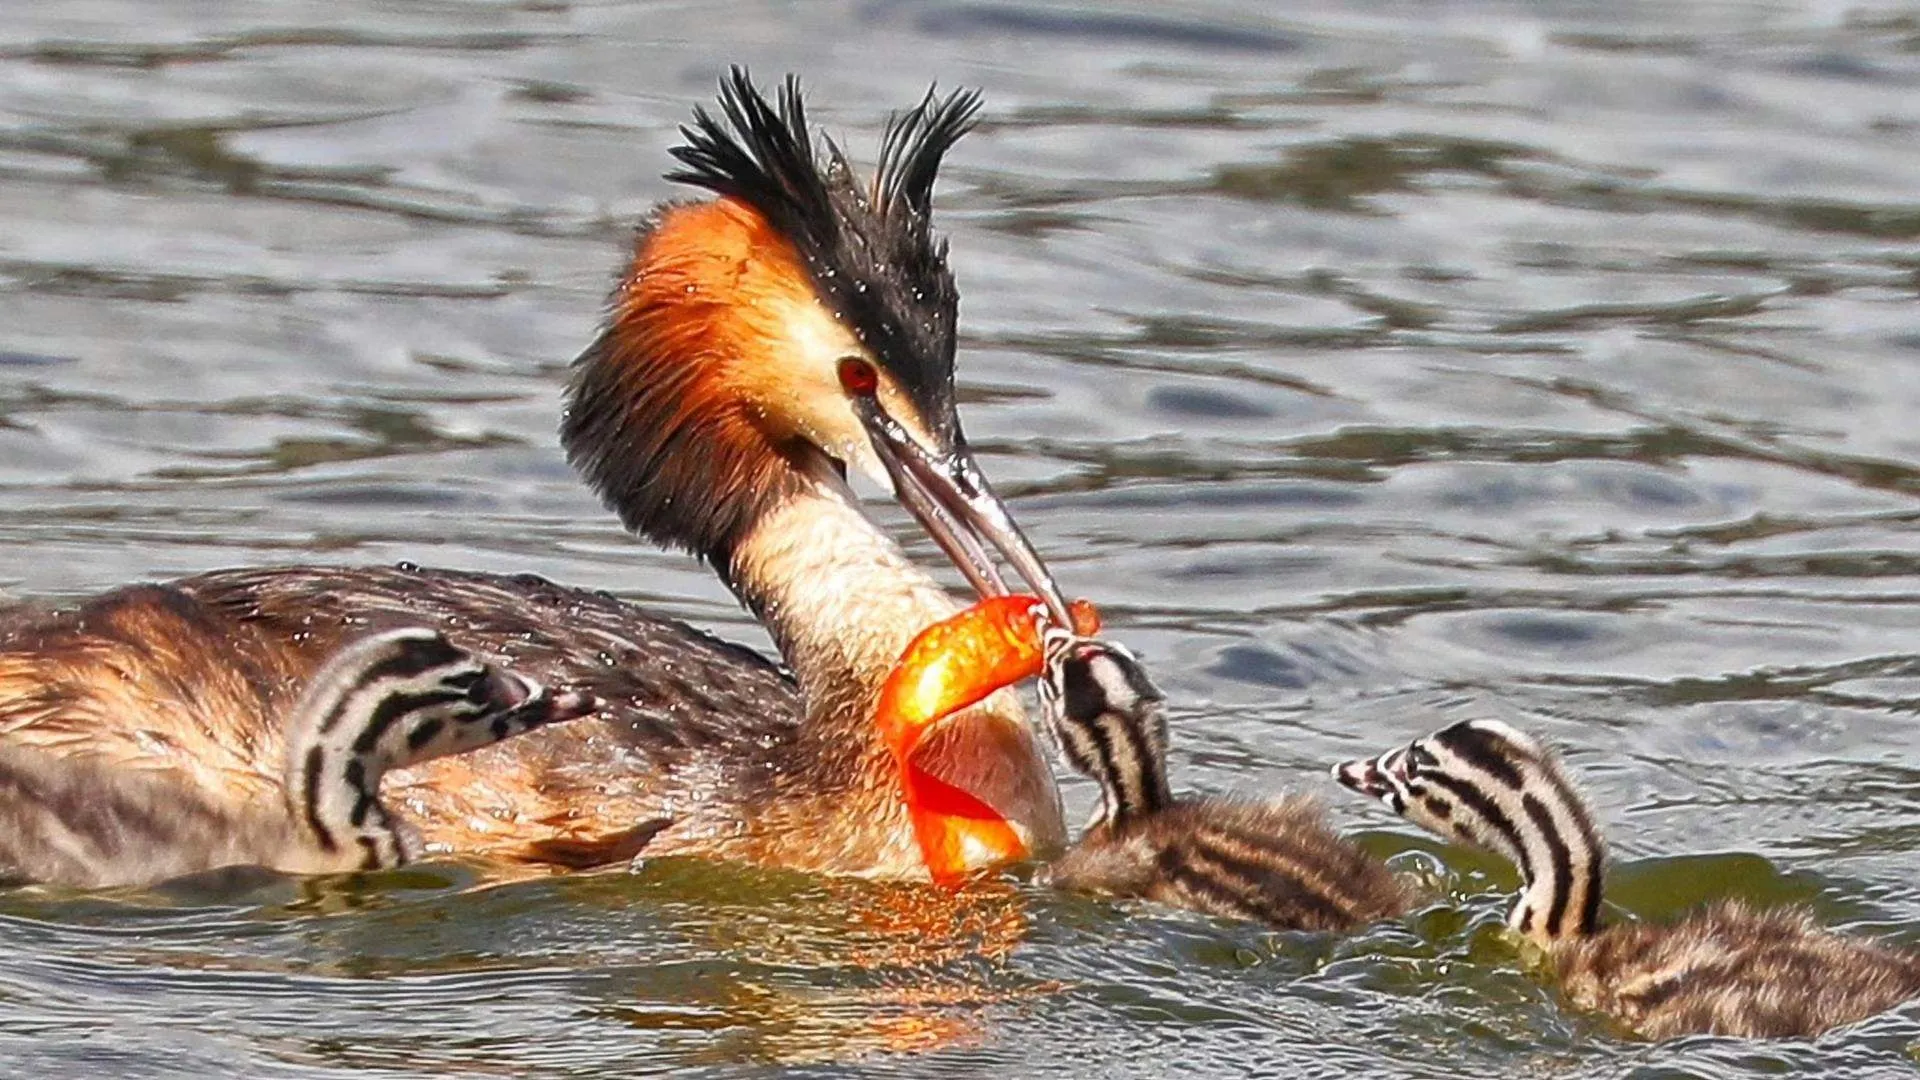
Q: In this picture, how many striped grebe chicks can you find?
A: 3